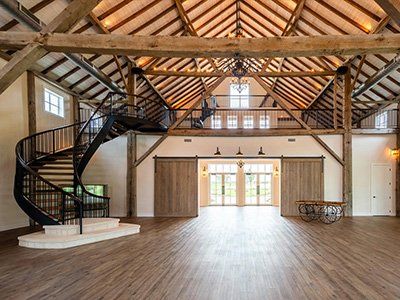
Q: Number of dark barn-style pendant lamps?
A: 3